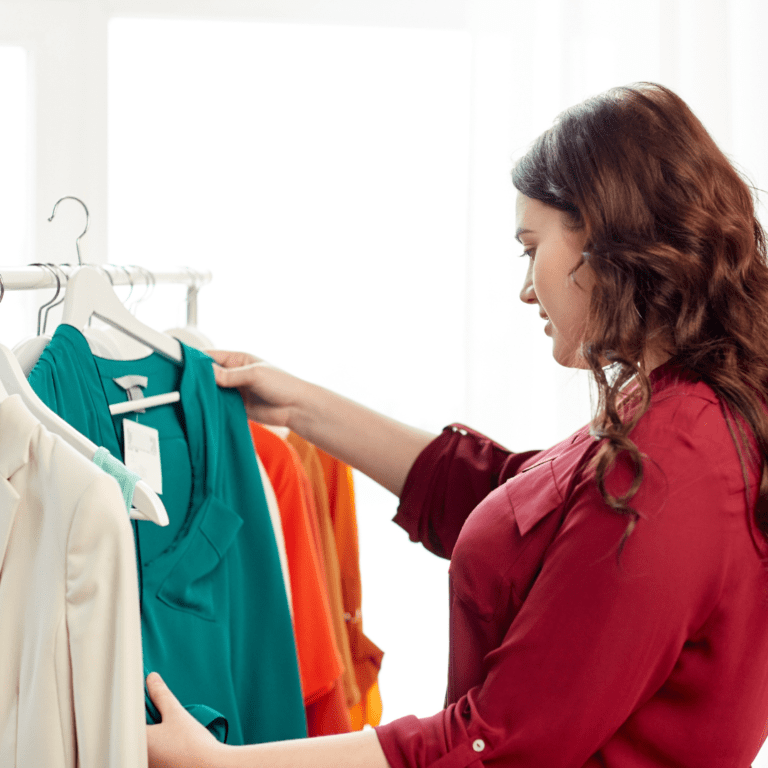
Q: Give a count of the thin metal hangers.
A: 0